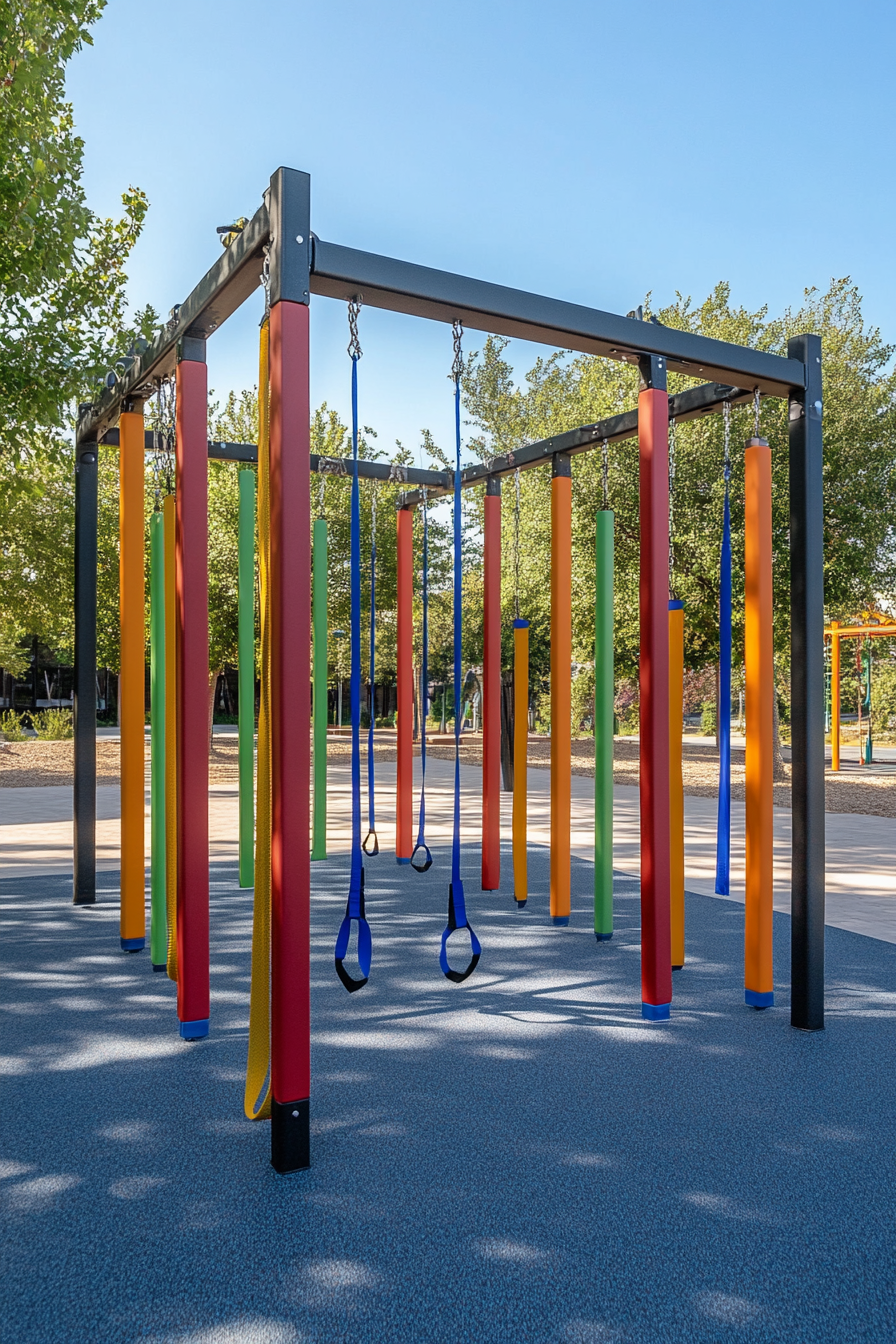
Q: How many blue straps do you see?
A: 5